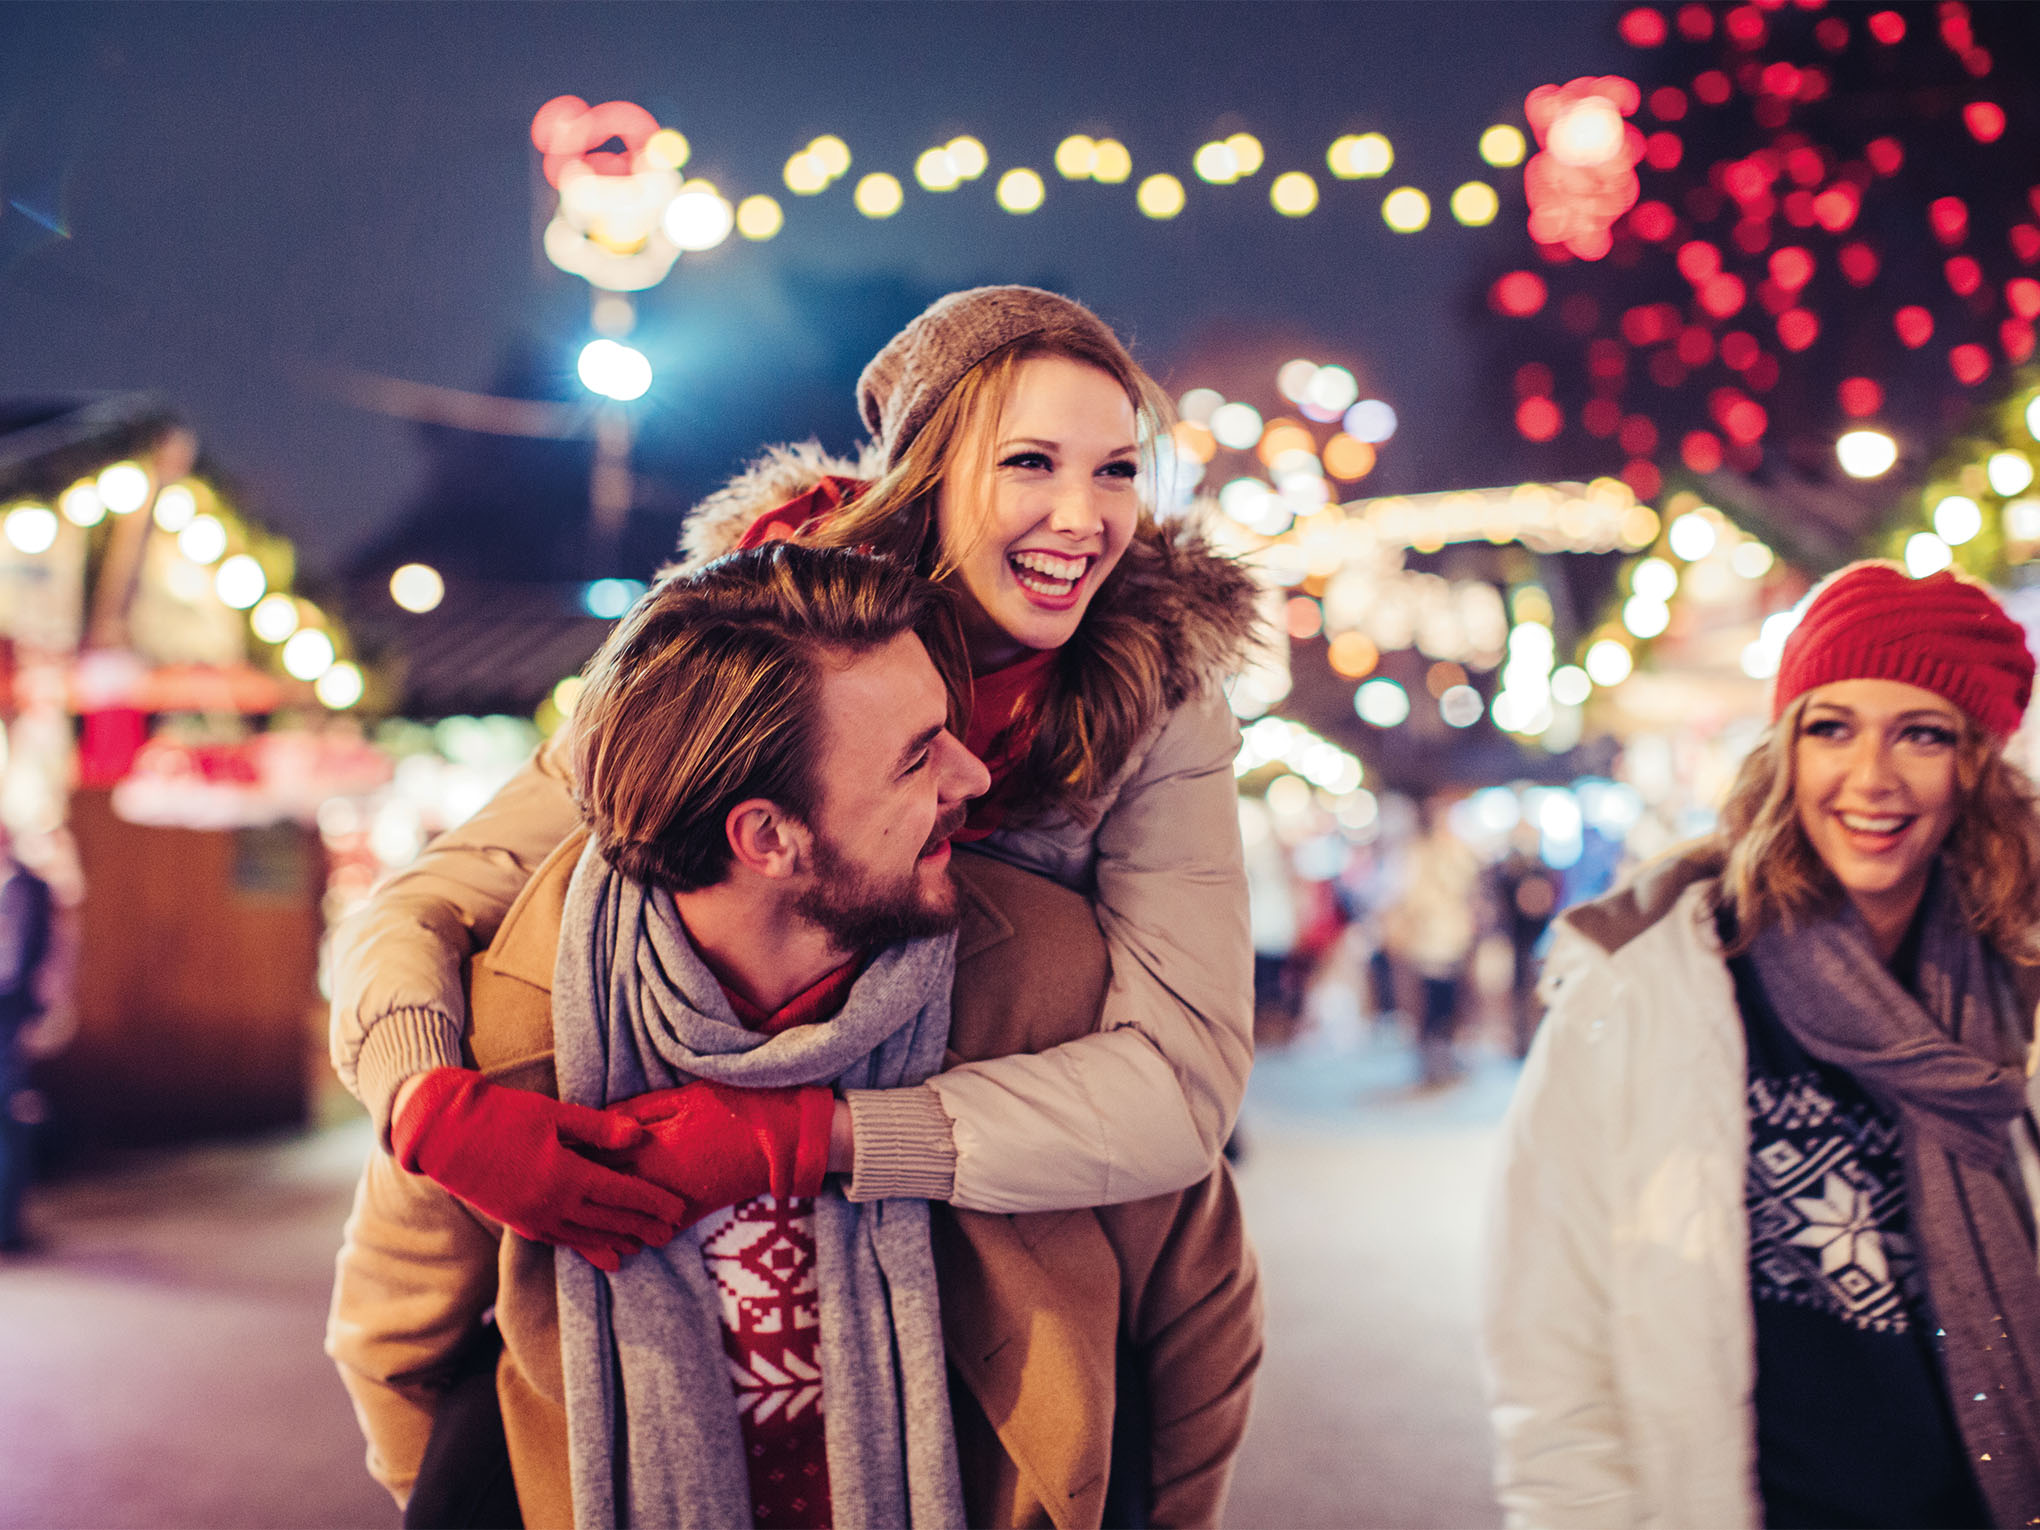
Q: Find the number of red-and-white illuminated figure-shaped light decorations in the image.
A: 2